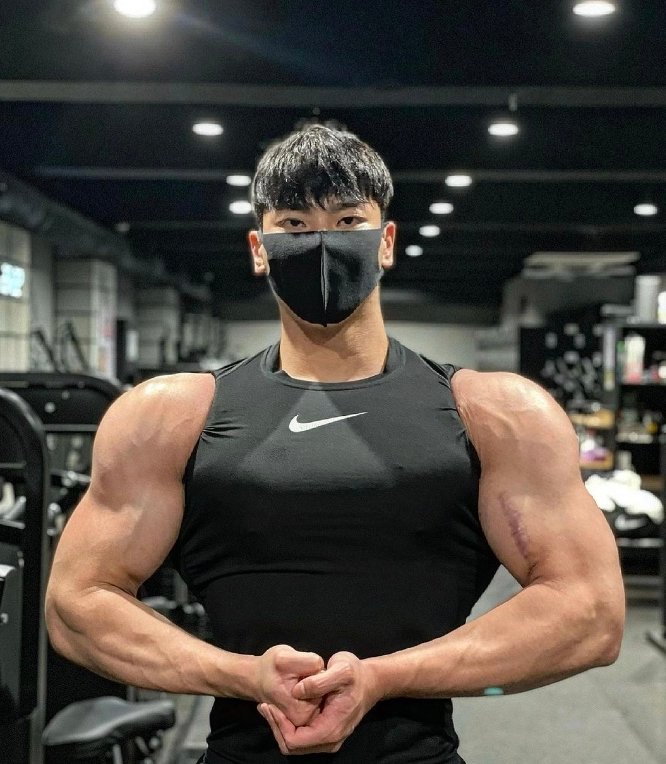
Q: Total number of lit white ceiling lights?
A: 11